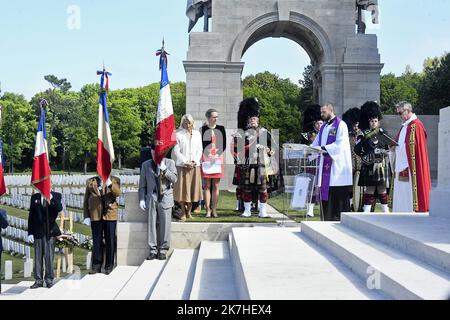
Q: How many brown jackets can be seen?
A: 1